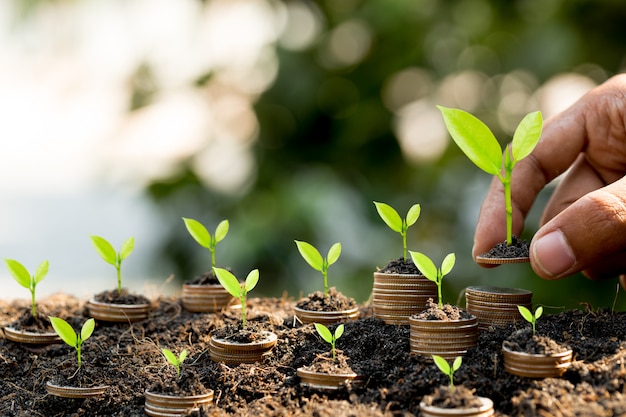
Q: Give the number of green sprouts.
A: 13